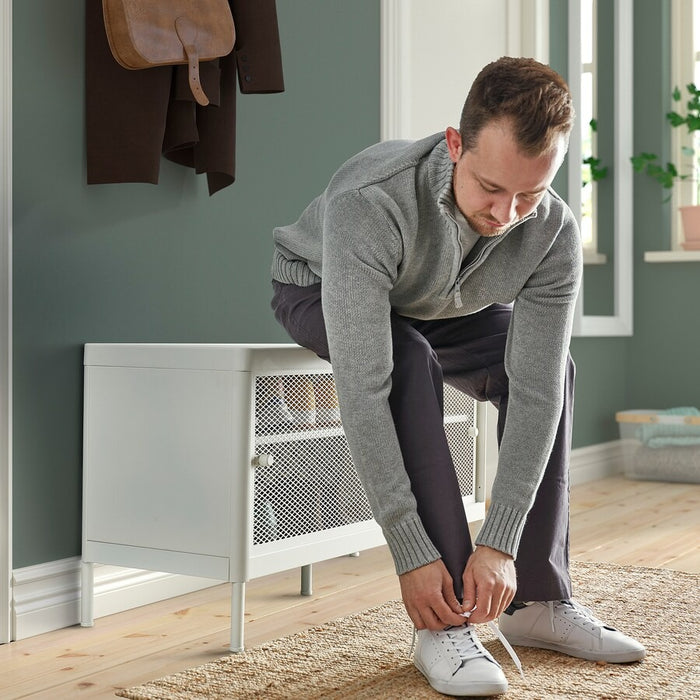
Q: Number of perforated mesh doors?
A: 2